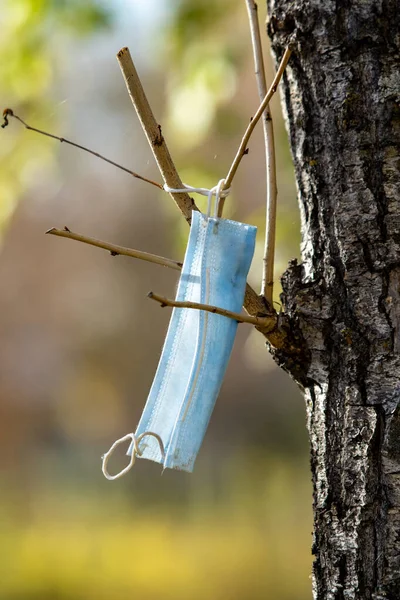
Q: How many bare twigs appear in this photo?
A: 6